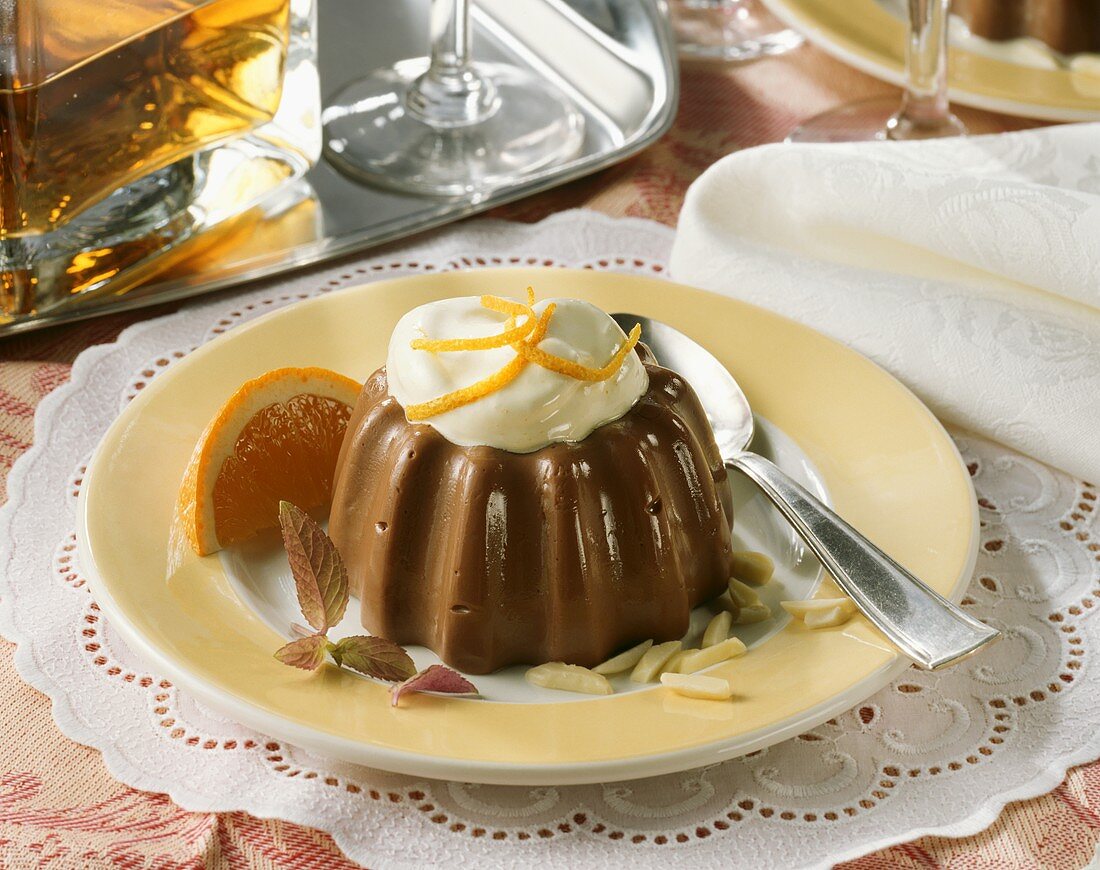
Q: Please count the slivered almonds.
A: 12